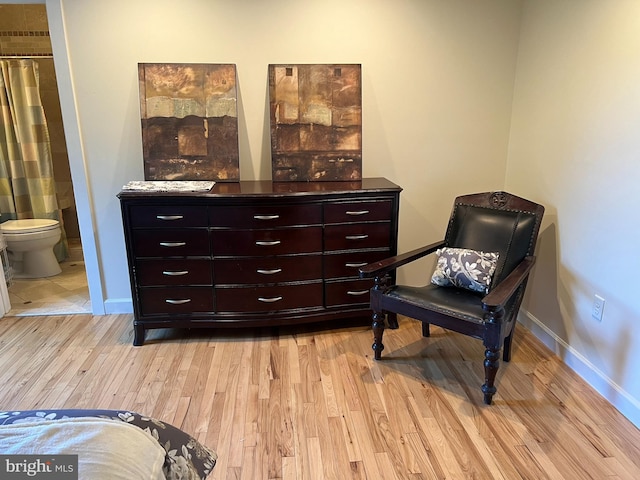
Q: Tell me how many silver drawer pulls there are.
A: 12